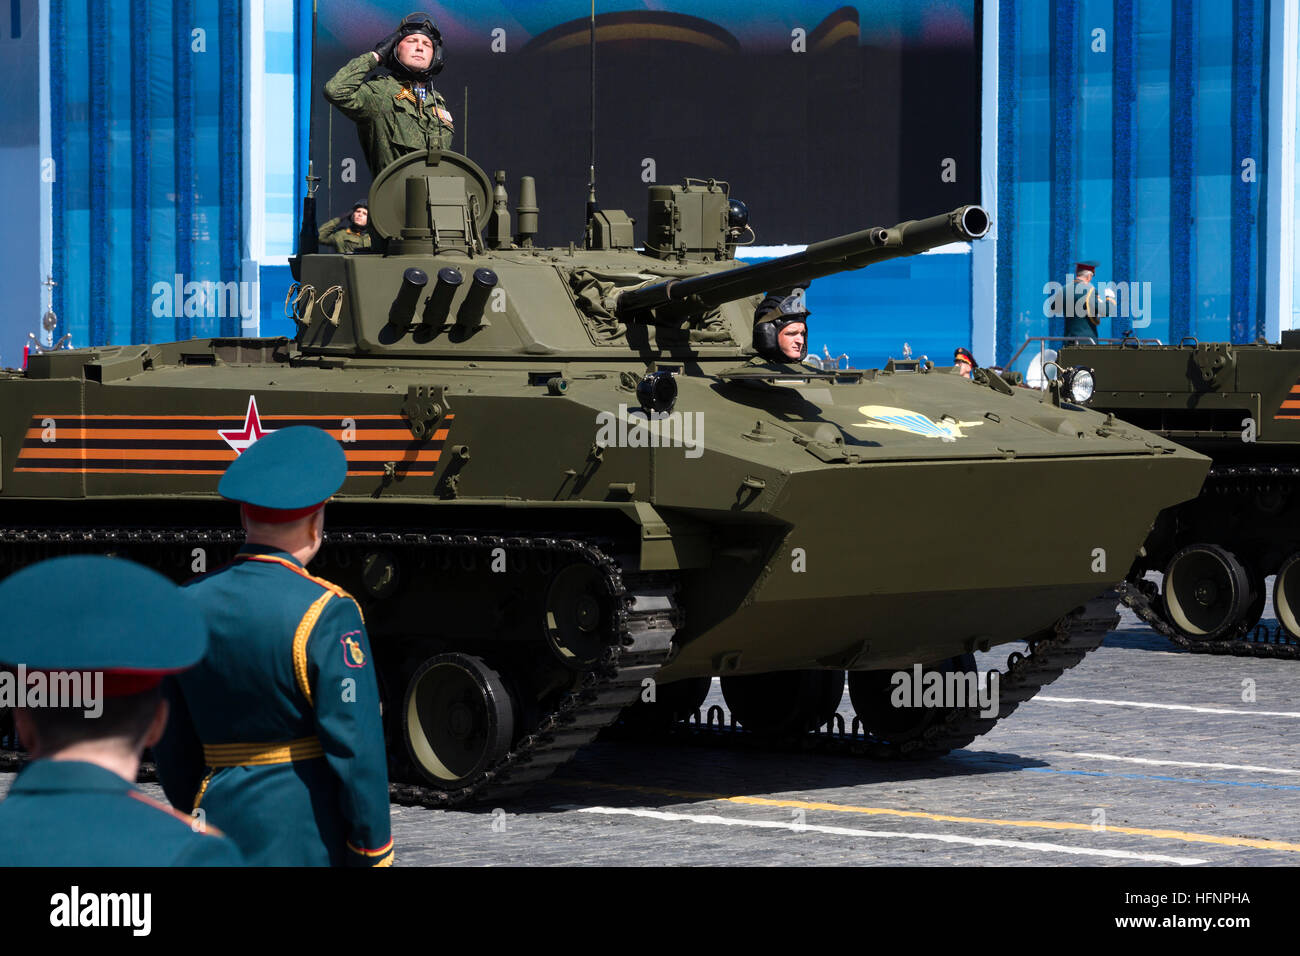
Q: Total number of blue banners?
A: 2